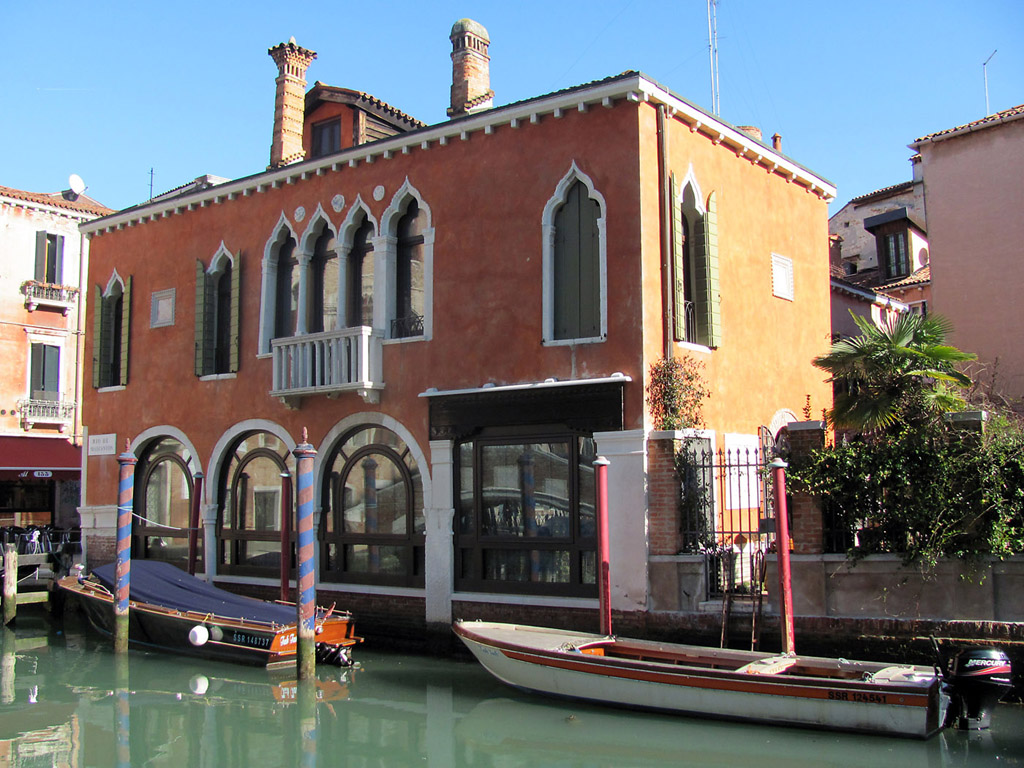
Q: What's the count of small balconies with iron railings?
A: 2